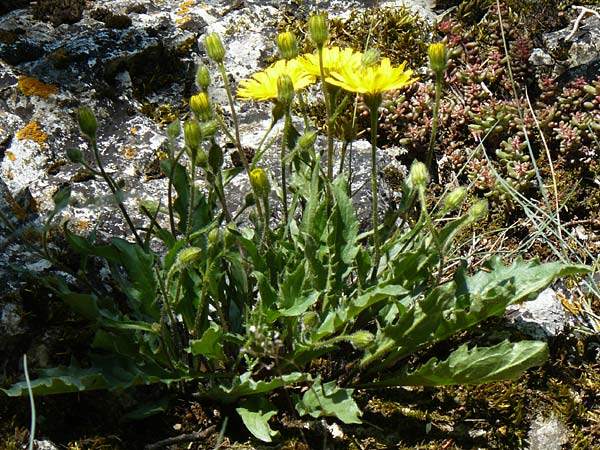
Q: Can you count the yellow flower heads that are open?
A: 3